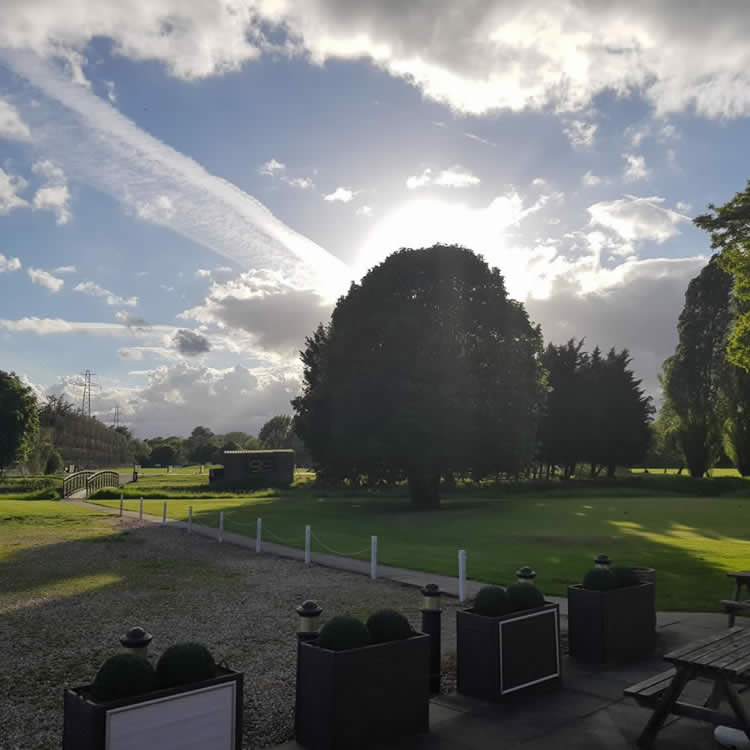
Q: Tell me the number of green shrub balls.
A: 8